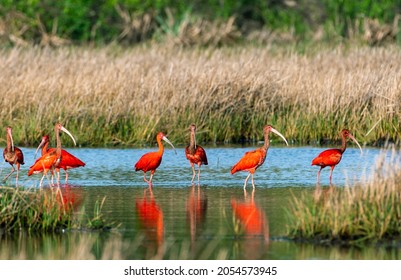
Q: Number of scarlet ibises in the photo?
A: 7